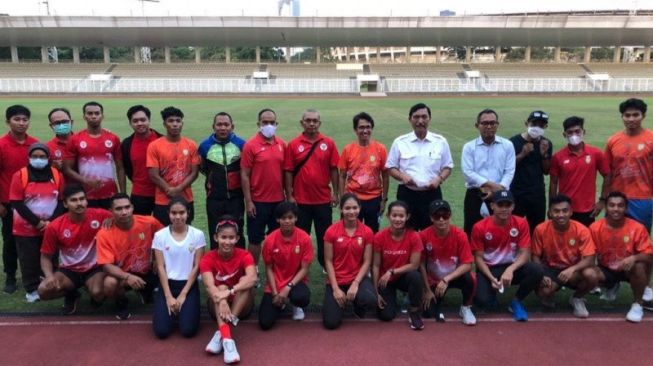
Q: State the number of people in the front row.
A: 11